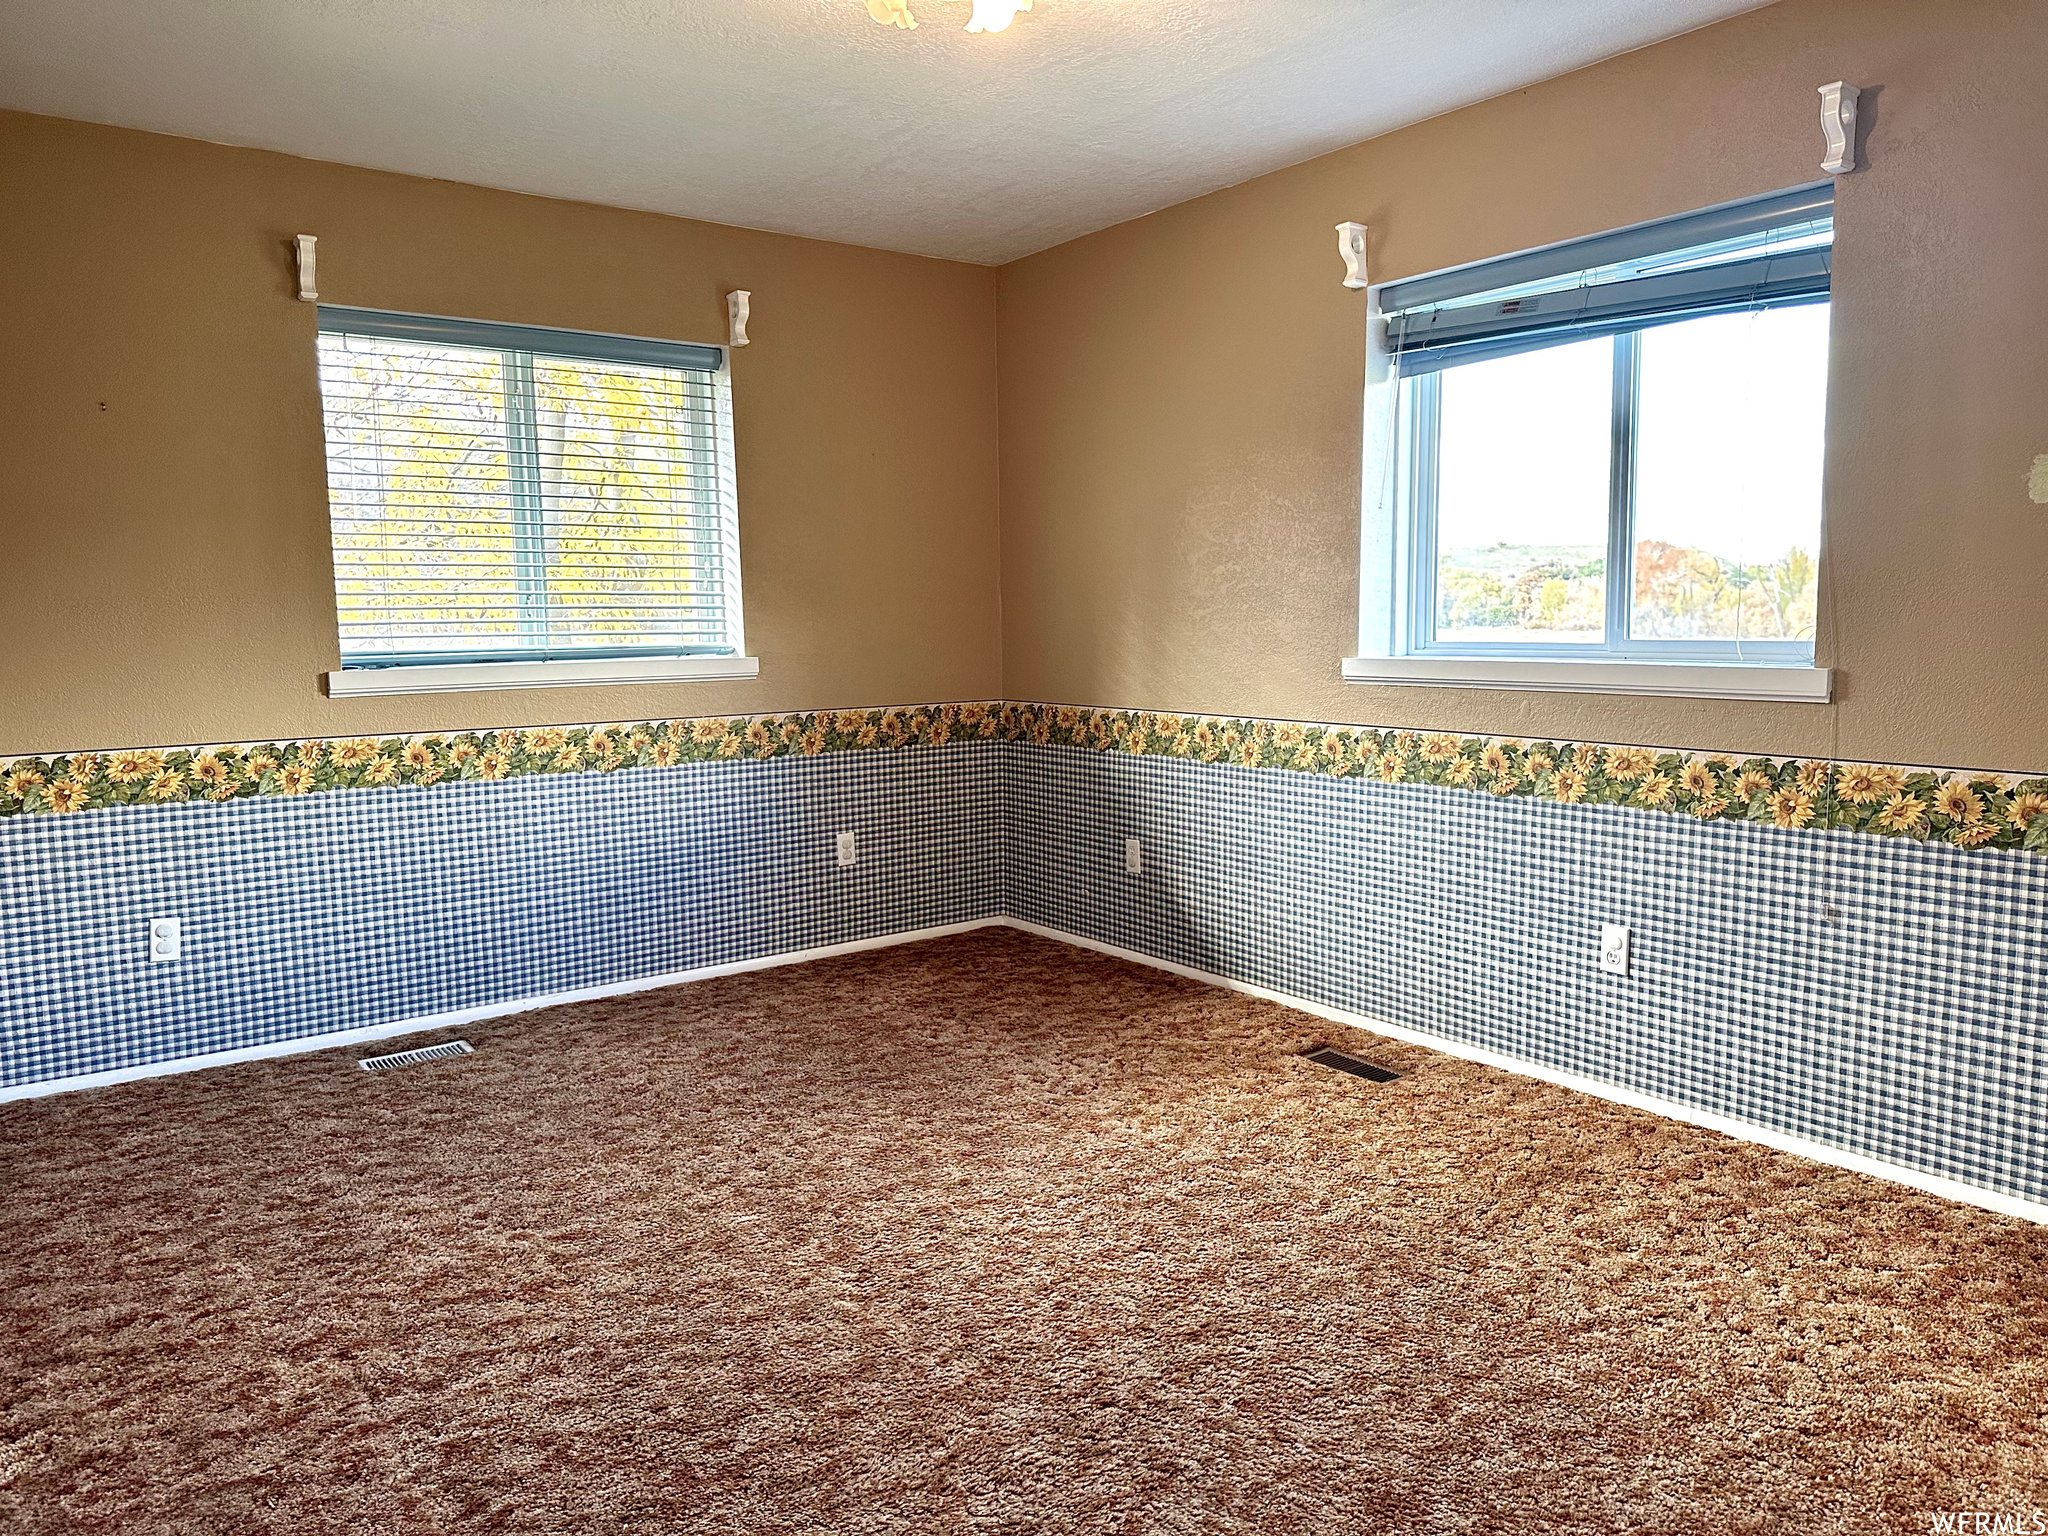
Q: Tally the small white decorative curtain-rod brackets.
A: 4